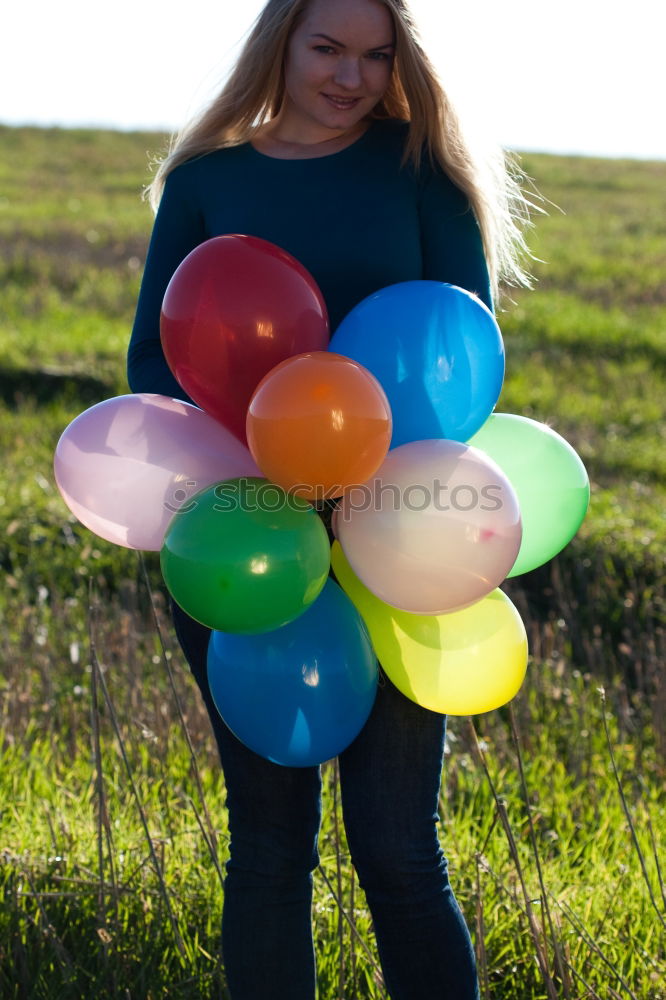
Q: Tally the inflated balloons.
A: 9